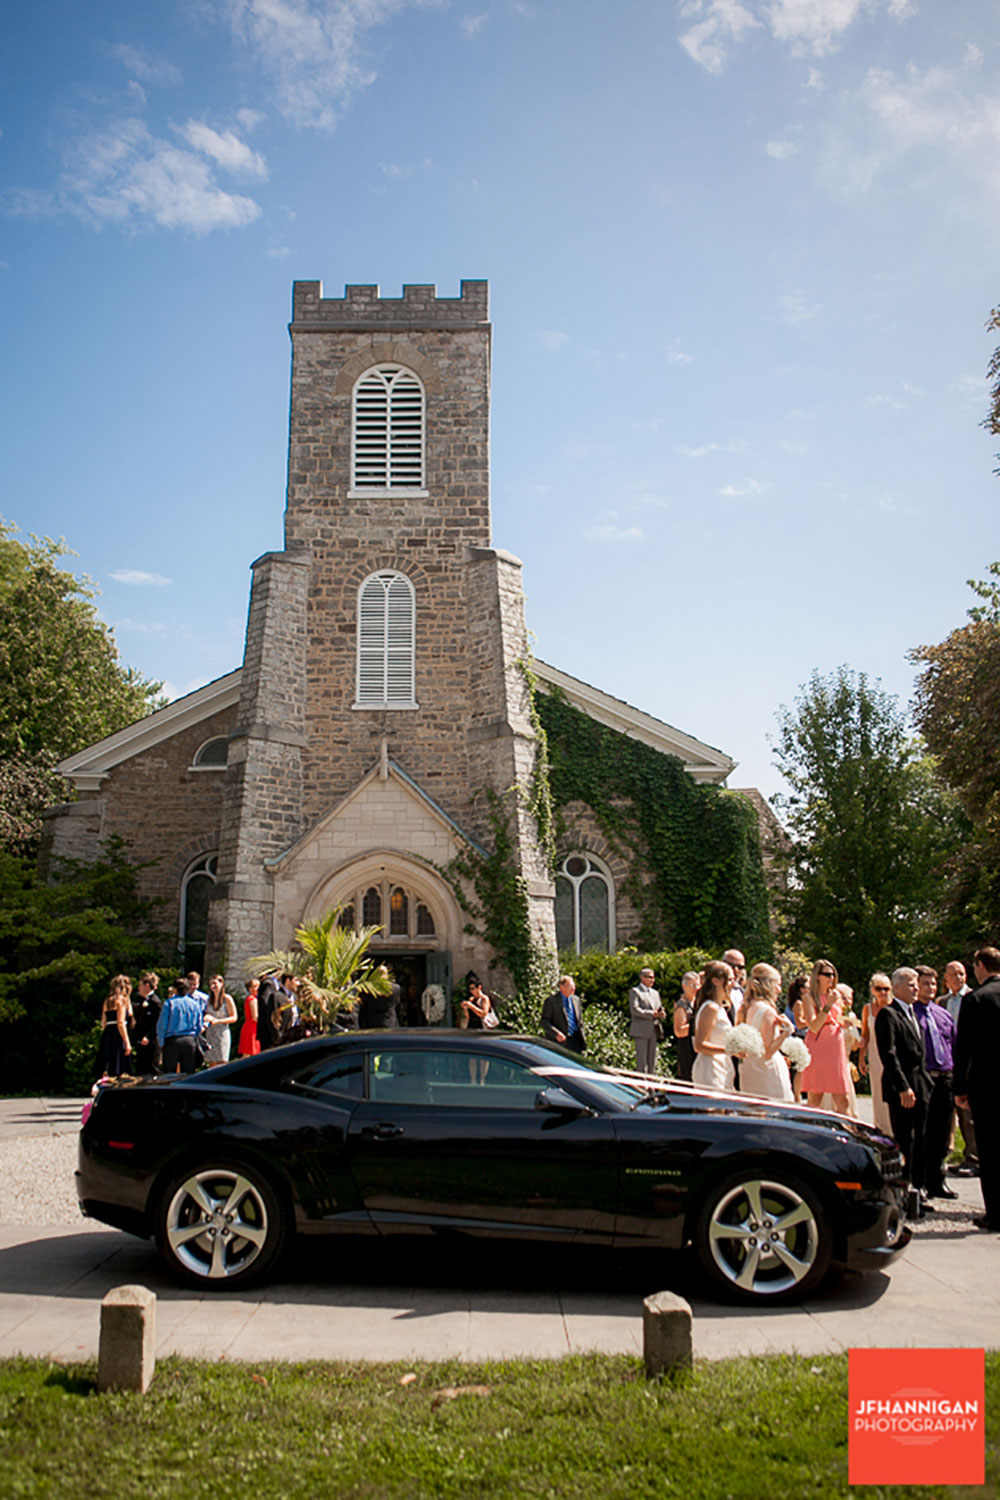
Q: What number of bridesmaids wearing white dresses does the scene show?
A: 2